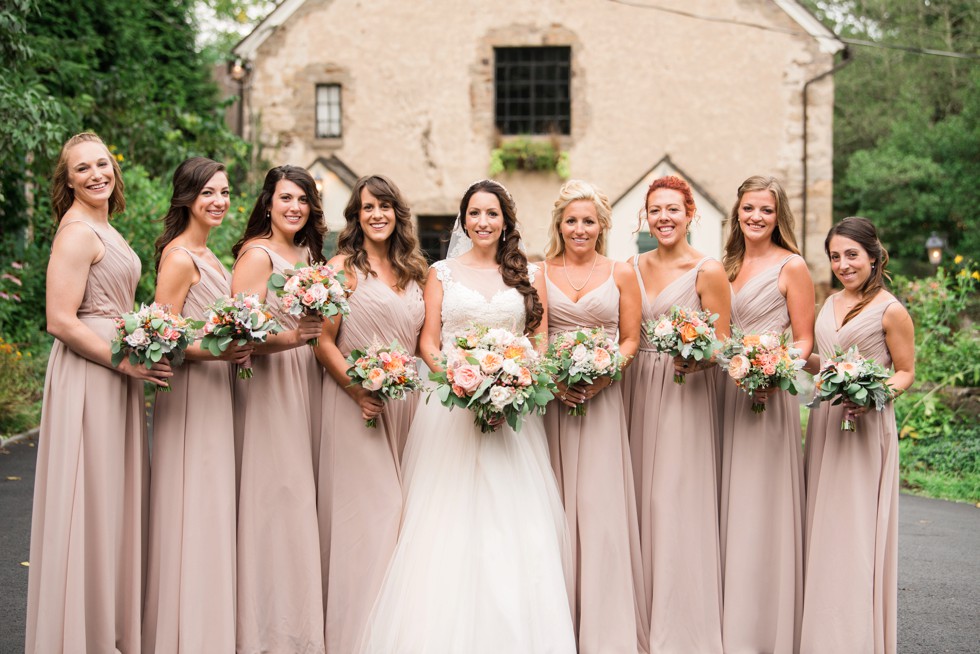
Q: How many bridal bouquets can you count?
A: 9